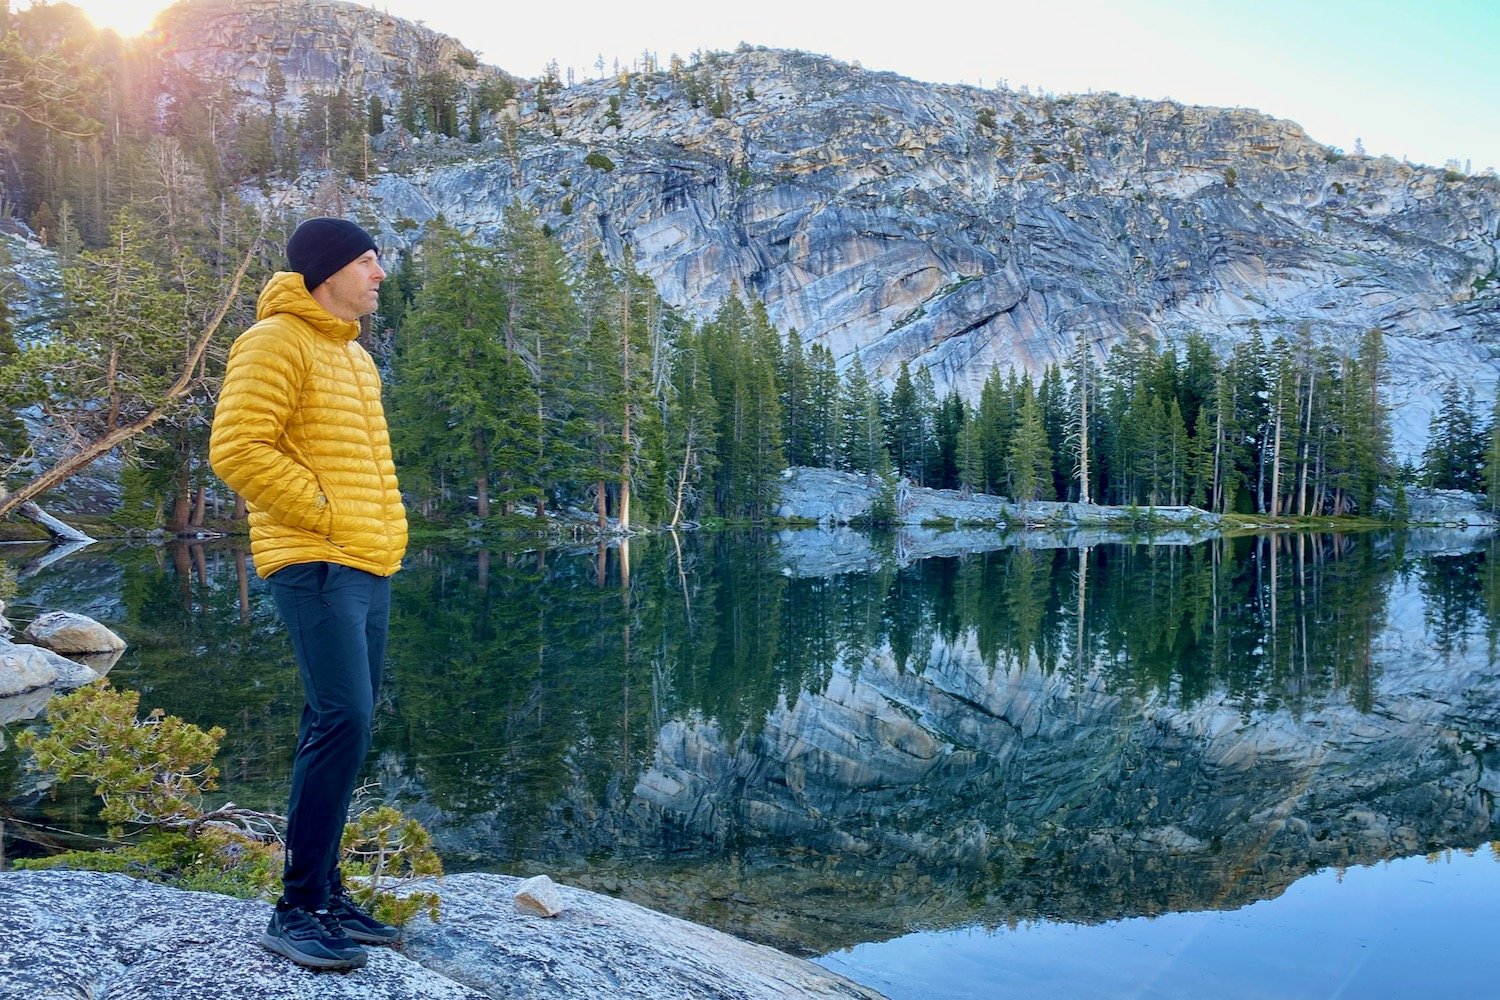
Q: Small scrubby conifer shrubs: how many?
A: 2